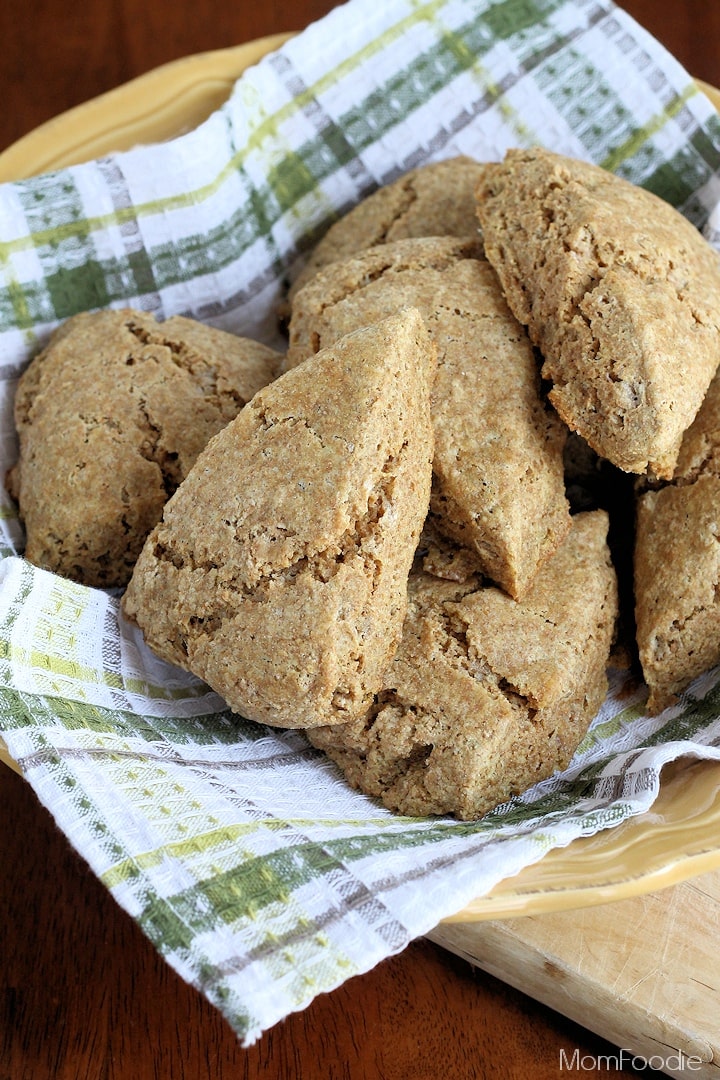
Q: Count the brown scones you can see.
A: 7